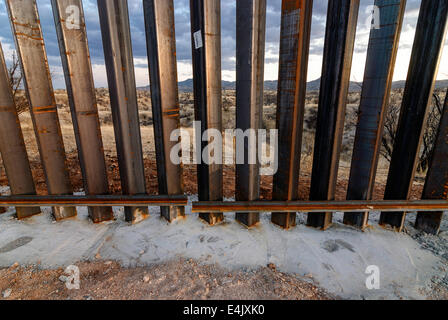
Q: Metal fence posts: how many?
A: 12